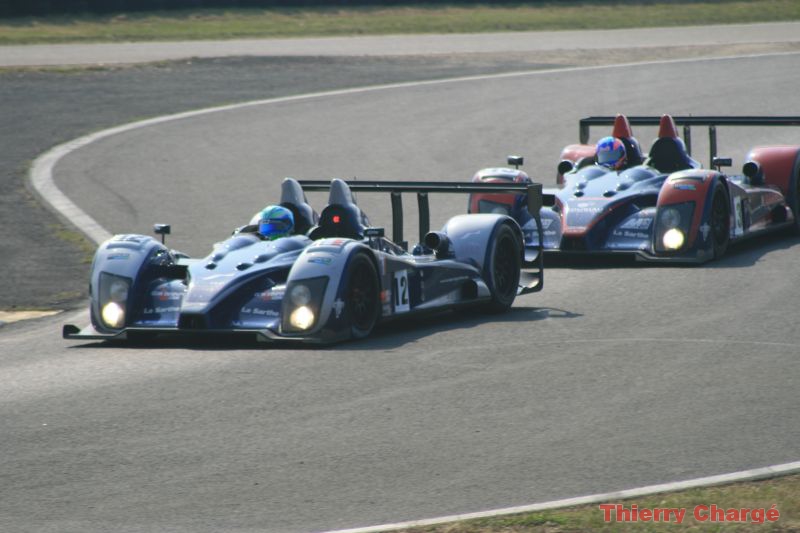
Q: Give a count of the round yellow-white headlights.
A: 3